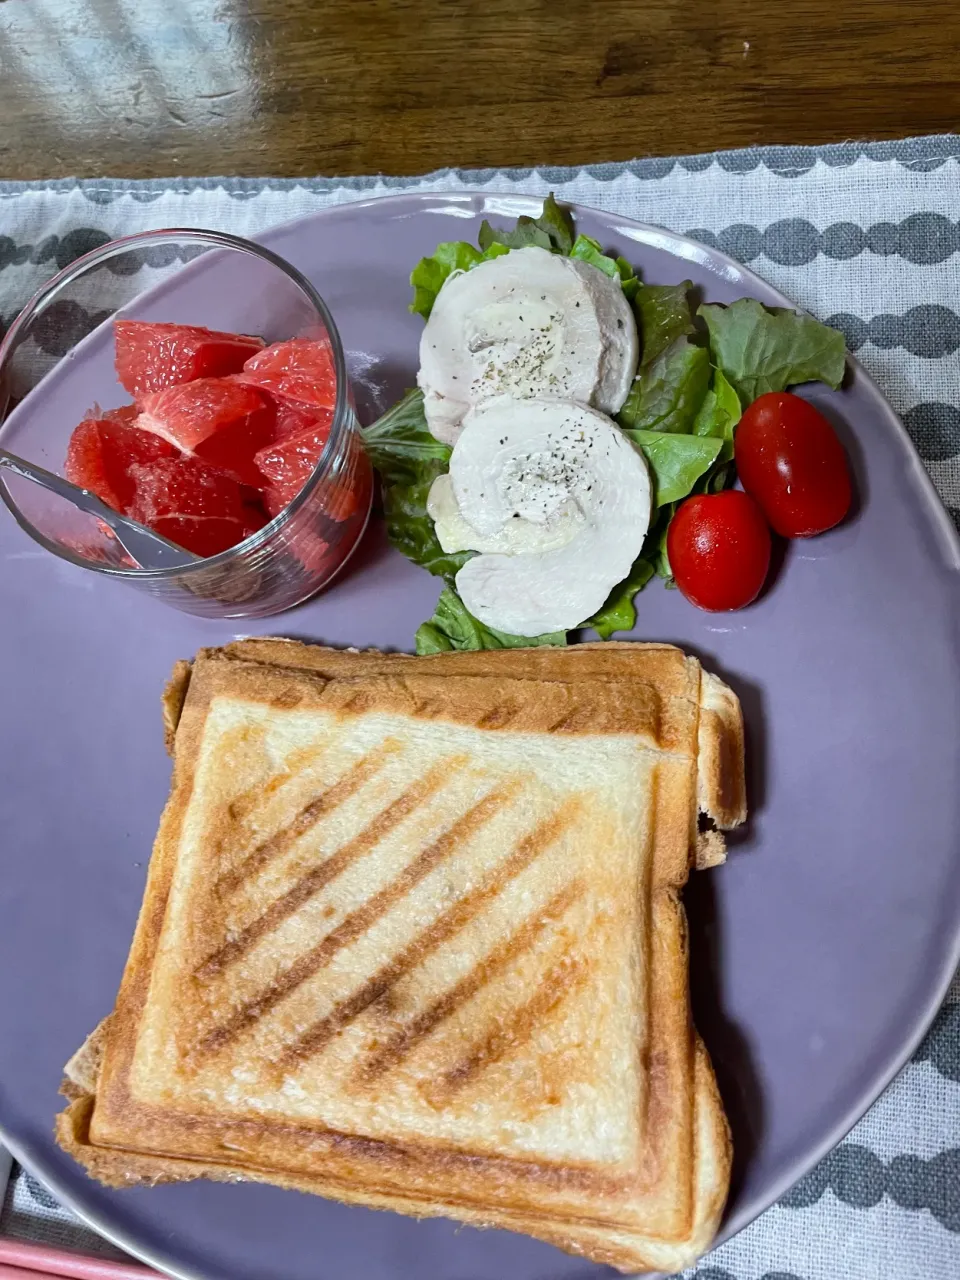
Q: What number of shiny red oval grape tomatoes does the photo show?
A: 2